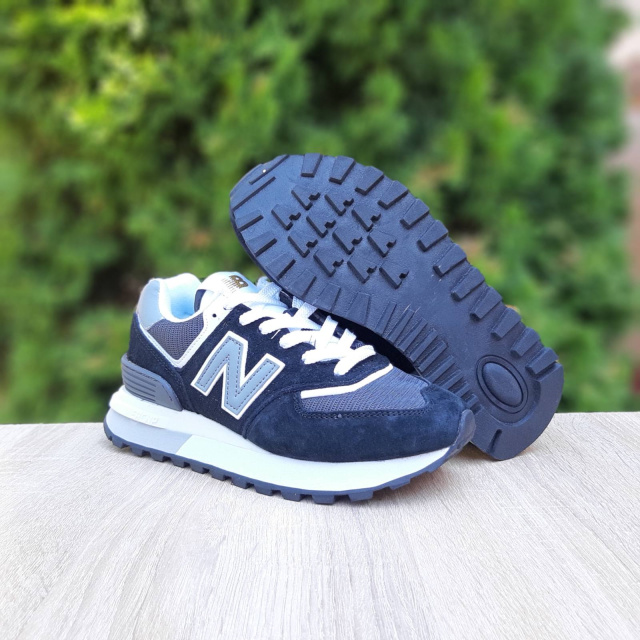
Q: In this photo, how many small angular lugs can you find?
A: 11